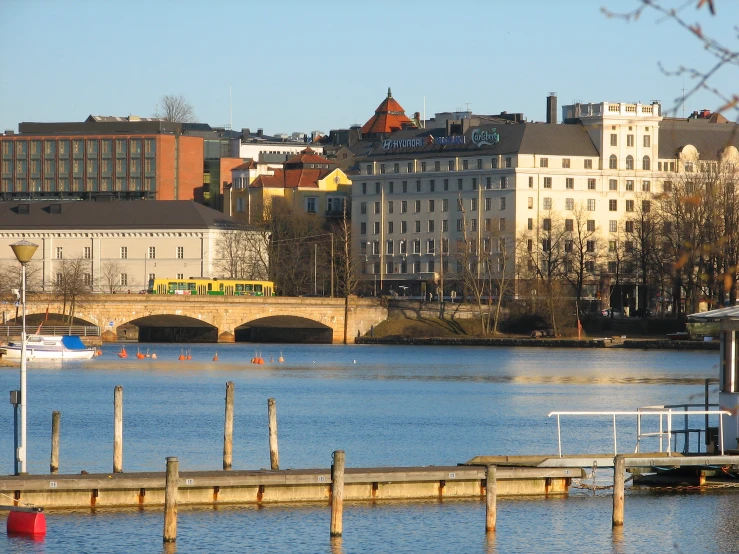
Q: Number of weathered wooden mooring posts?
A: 8